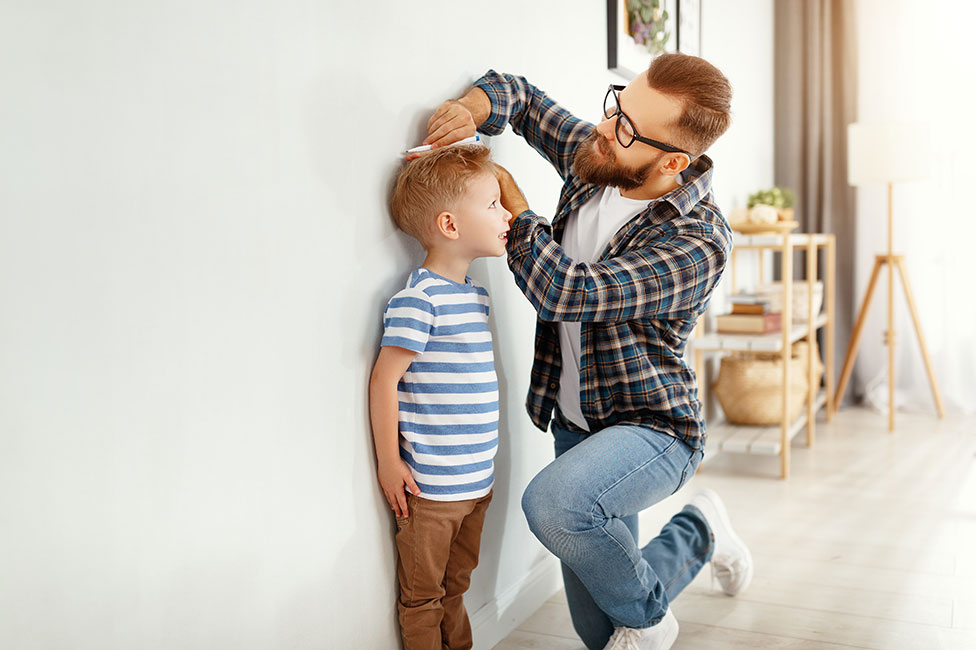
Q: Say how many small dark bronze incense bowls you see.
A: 0